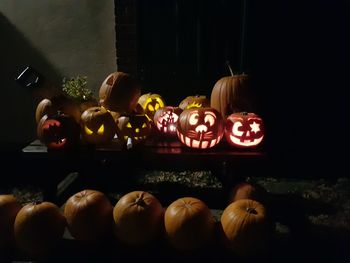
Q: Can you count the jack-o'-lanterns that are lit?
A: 8